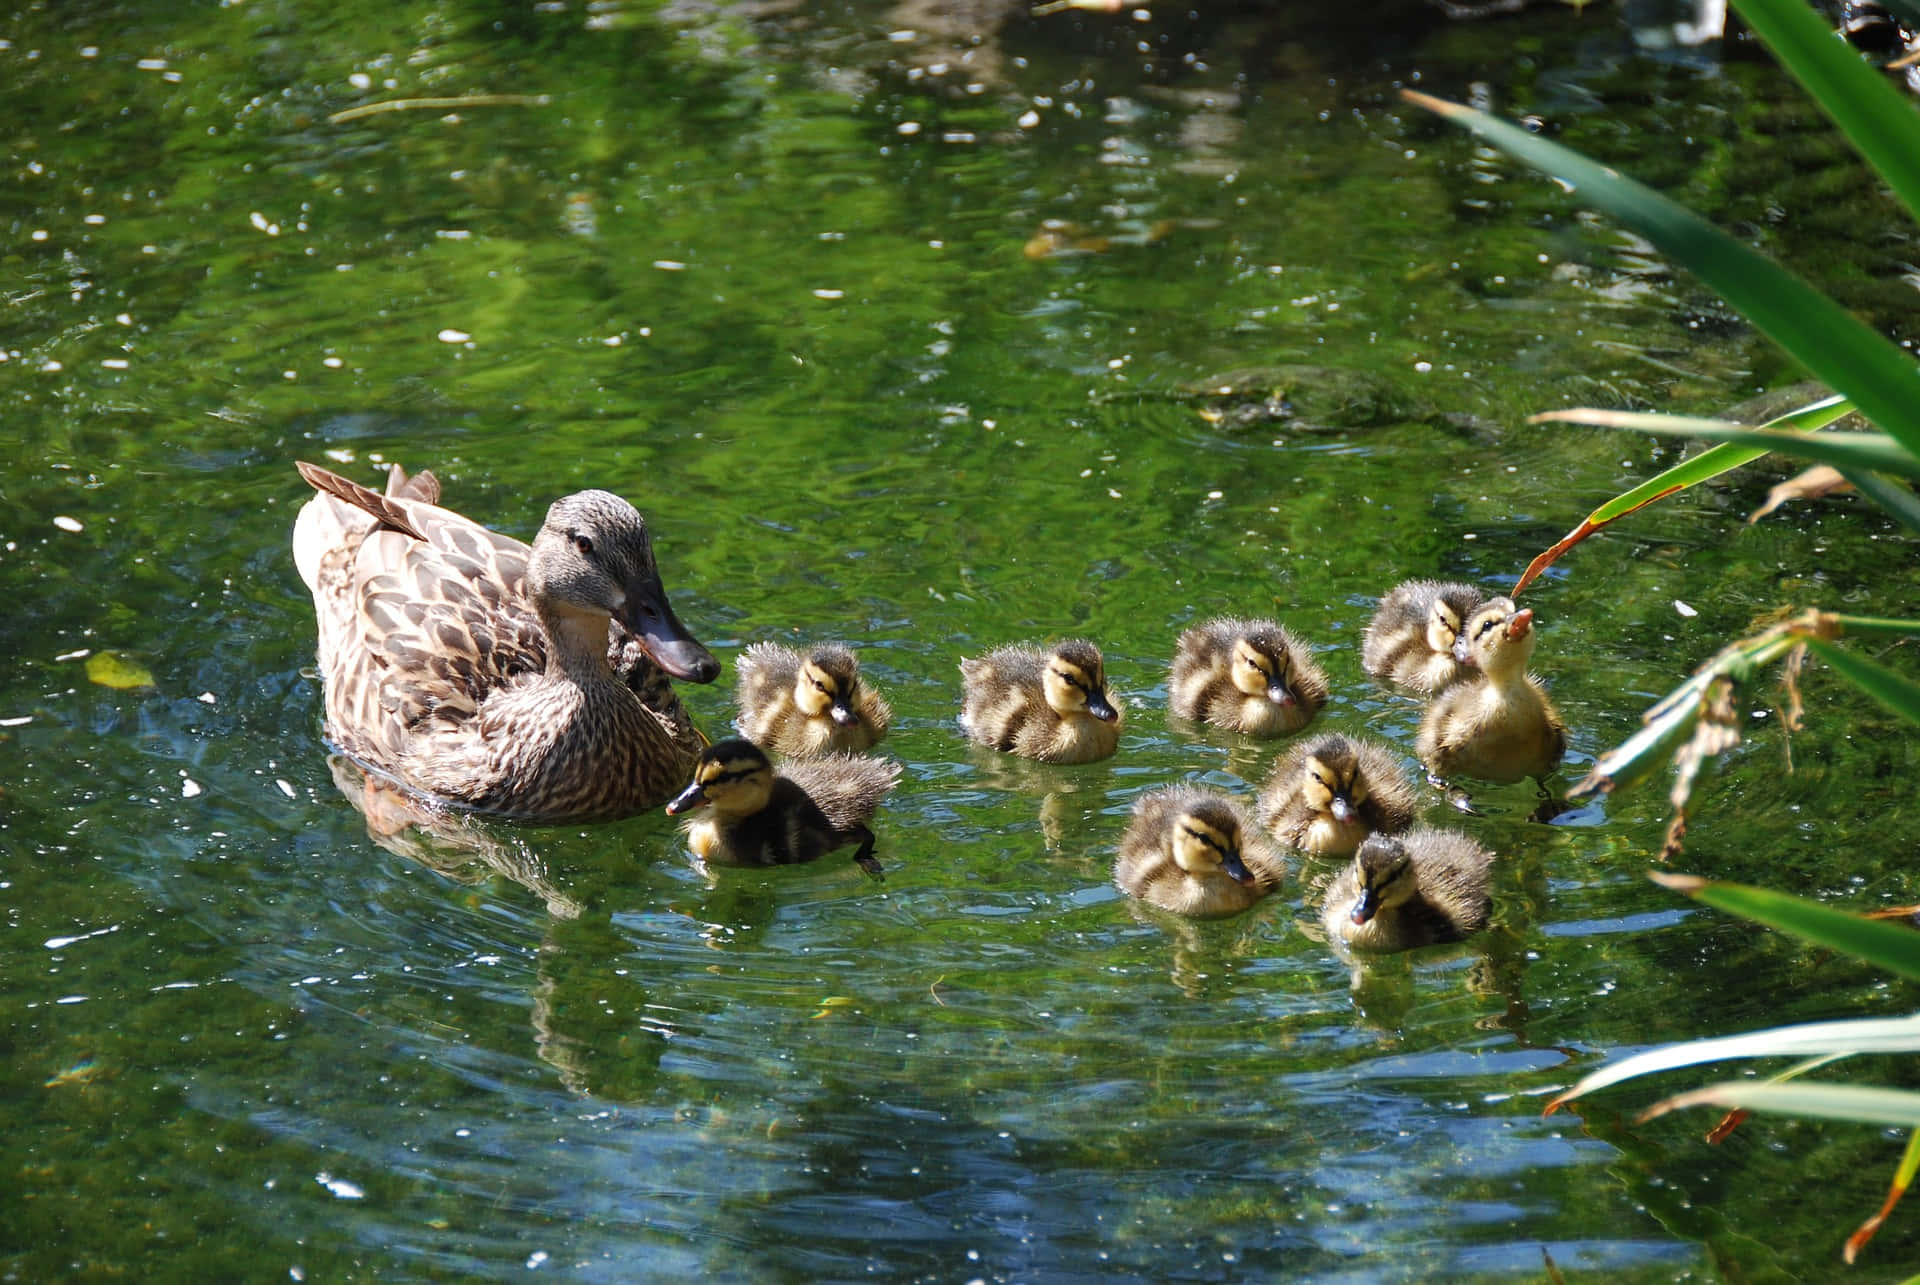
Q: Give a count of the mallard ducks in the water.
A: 10